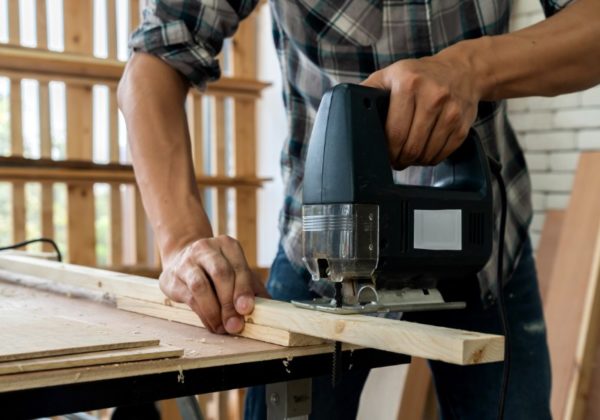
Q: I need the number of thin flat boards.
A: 2